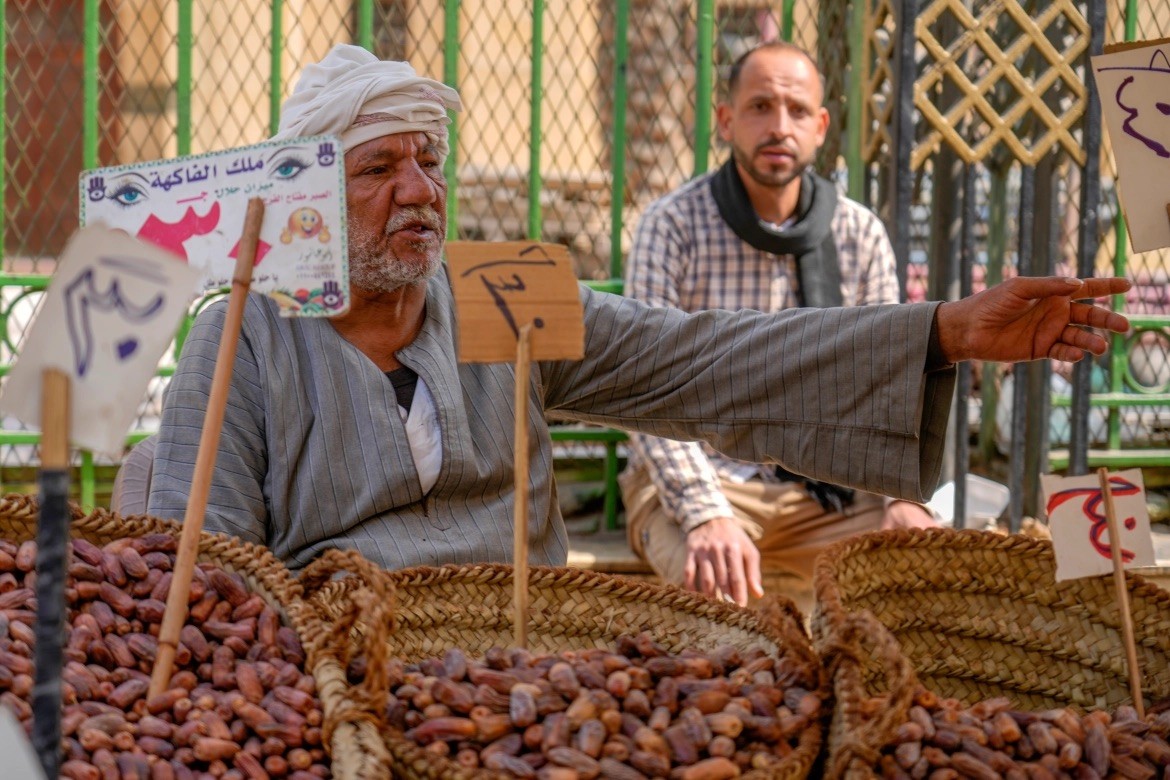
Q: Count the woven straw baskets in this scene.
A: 3